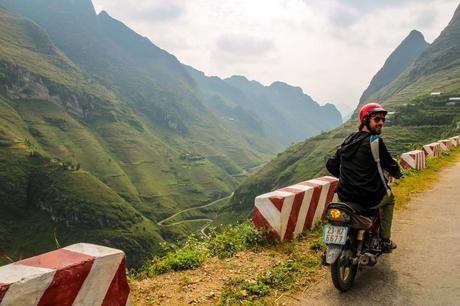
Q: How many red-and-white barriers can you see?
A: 6